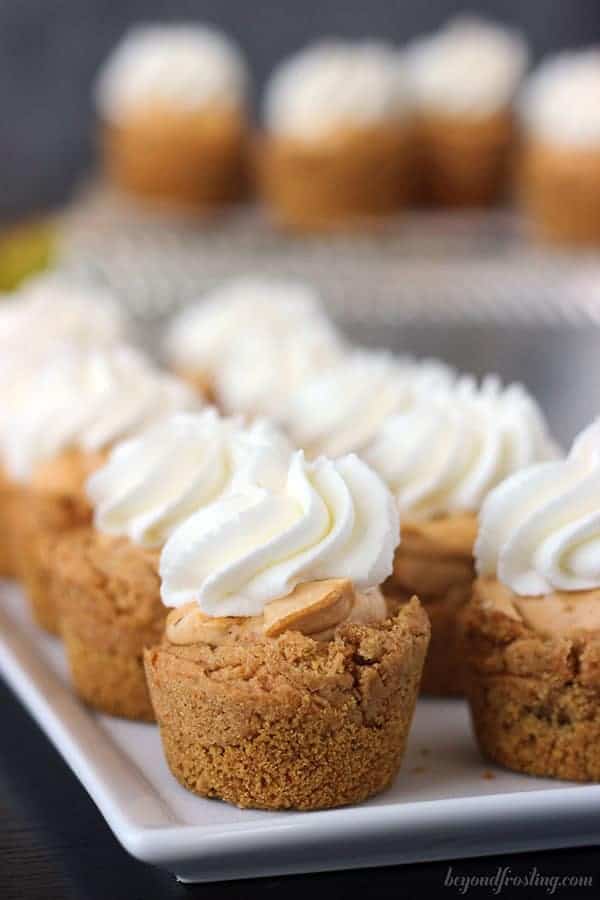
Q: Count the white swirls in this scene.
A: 13